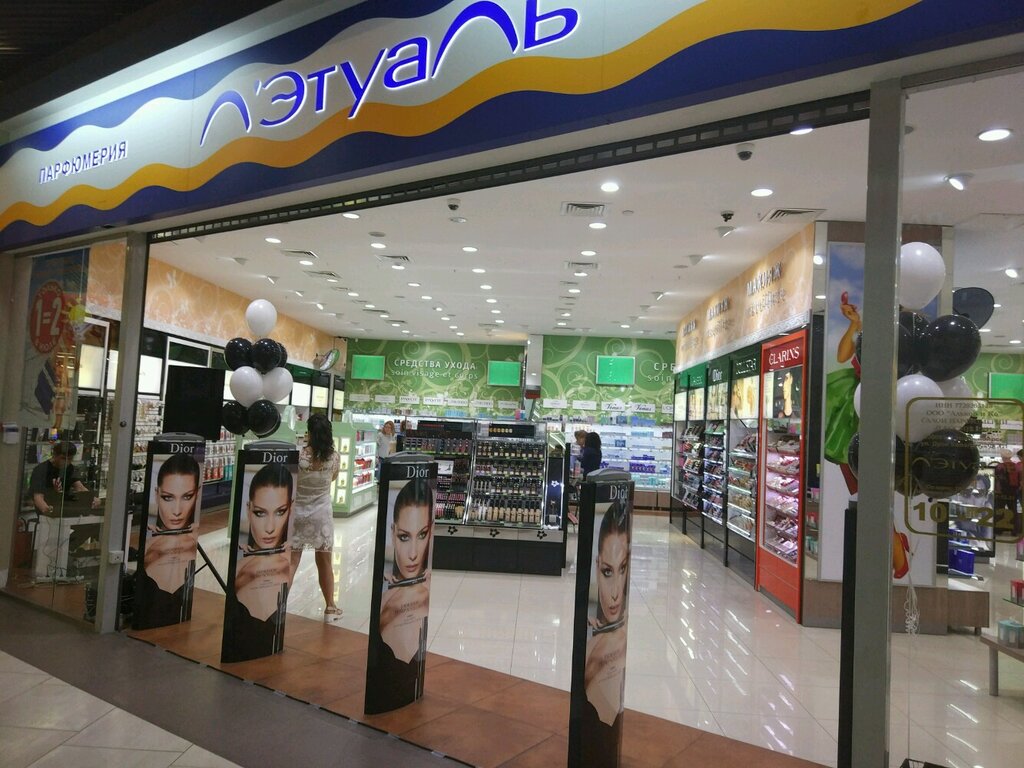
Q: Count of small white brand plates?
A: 12